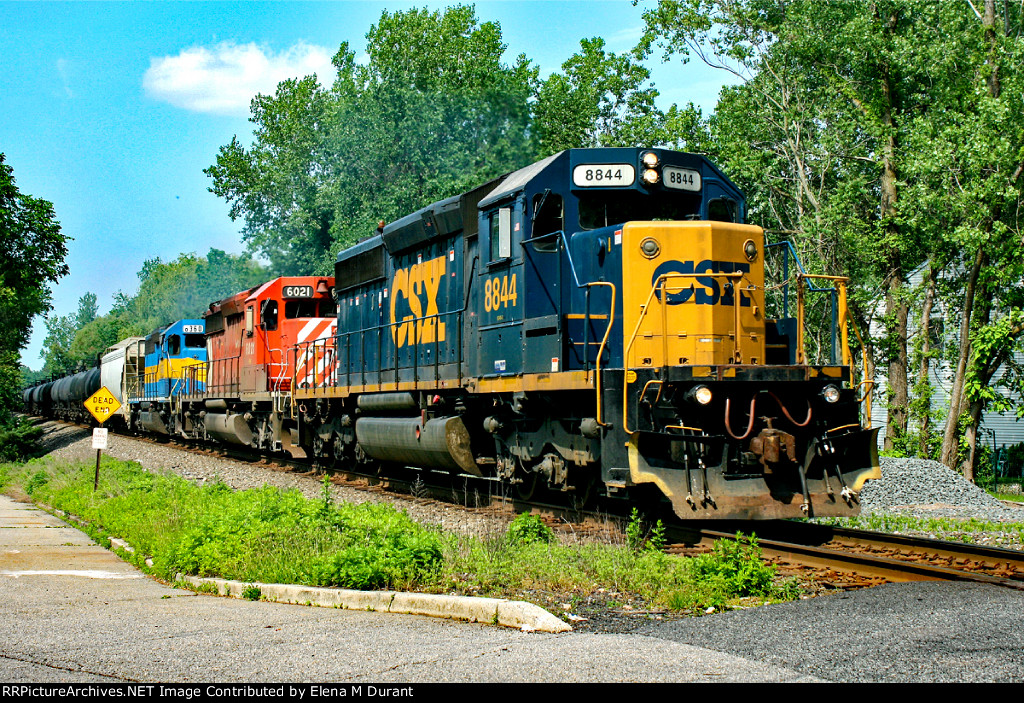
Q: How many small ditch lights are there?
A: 2